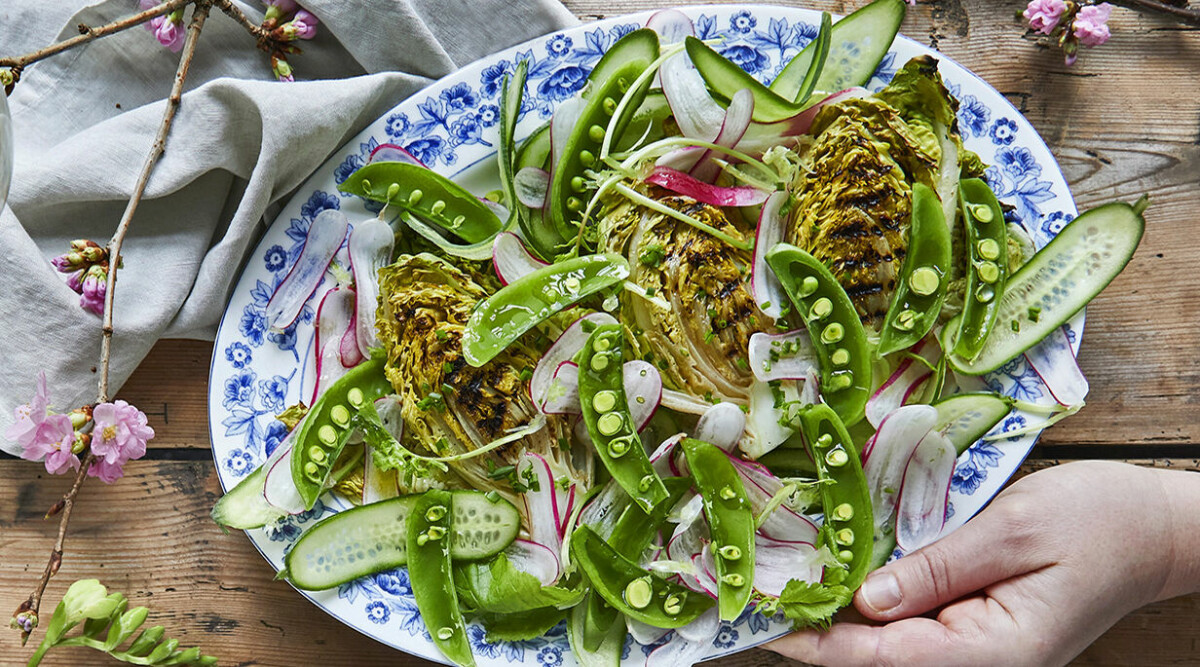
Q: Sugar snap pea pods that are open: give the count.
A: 12